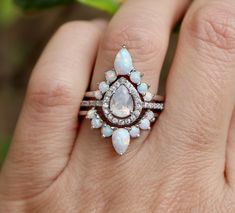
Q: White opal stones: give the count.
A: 14